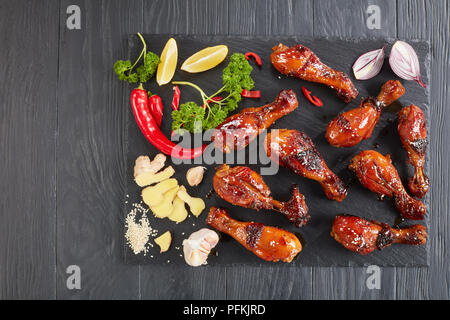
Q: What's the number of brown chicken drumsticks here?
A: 9